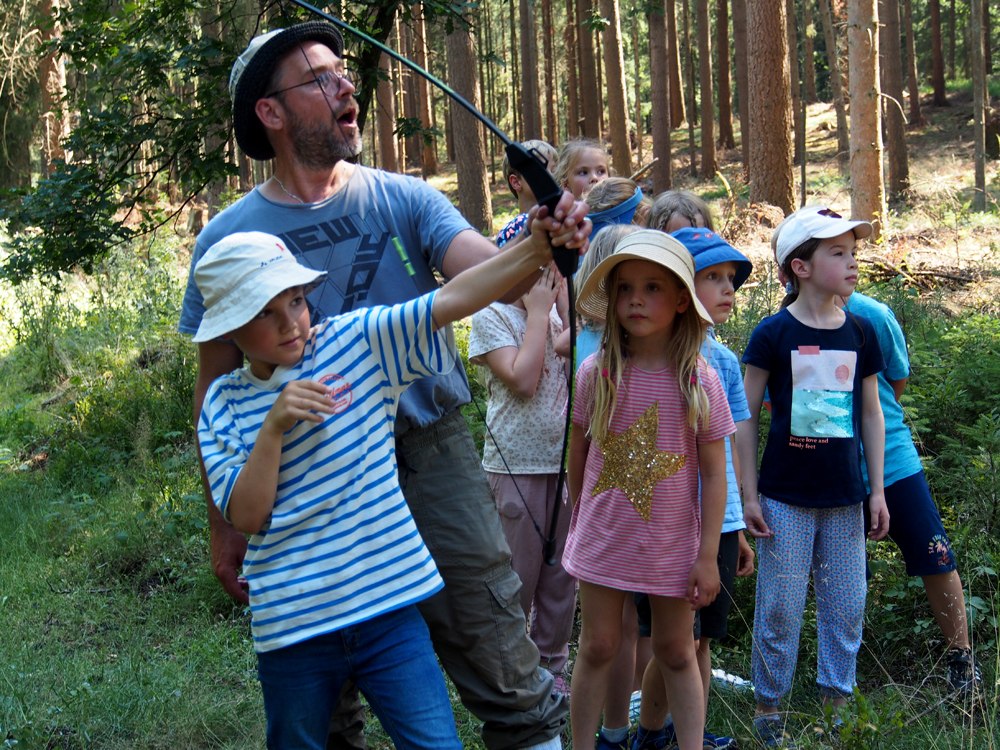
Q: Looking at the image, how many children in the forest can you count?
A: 11